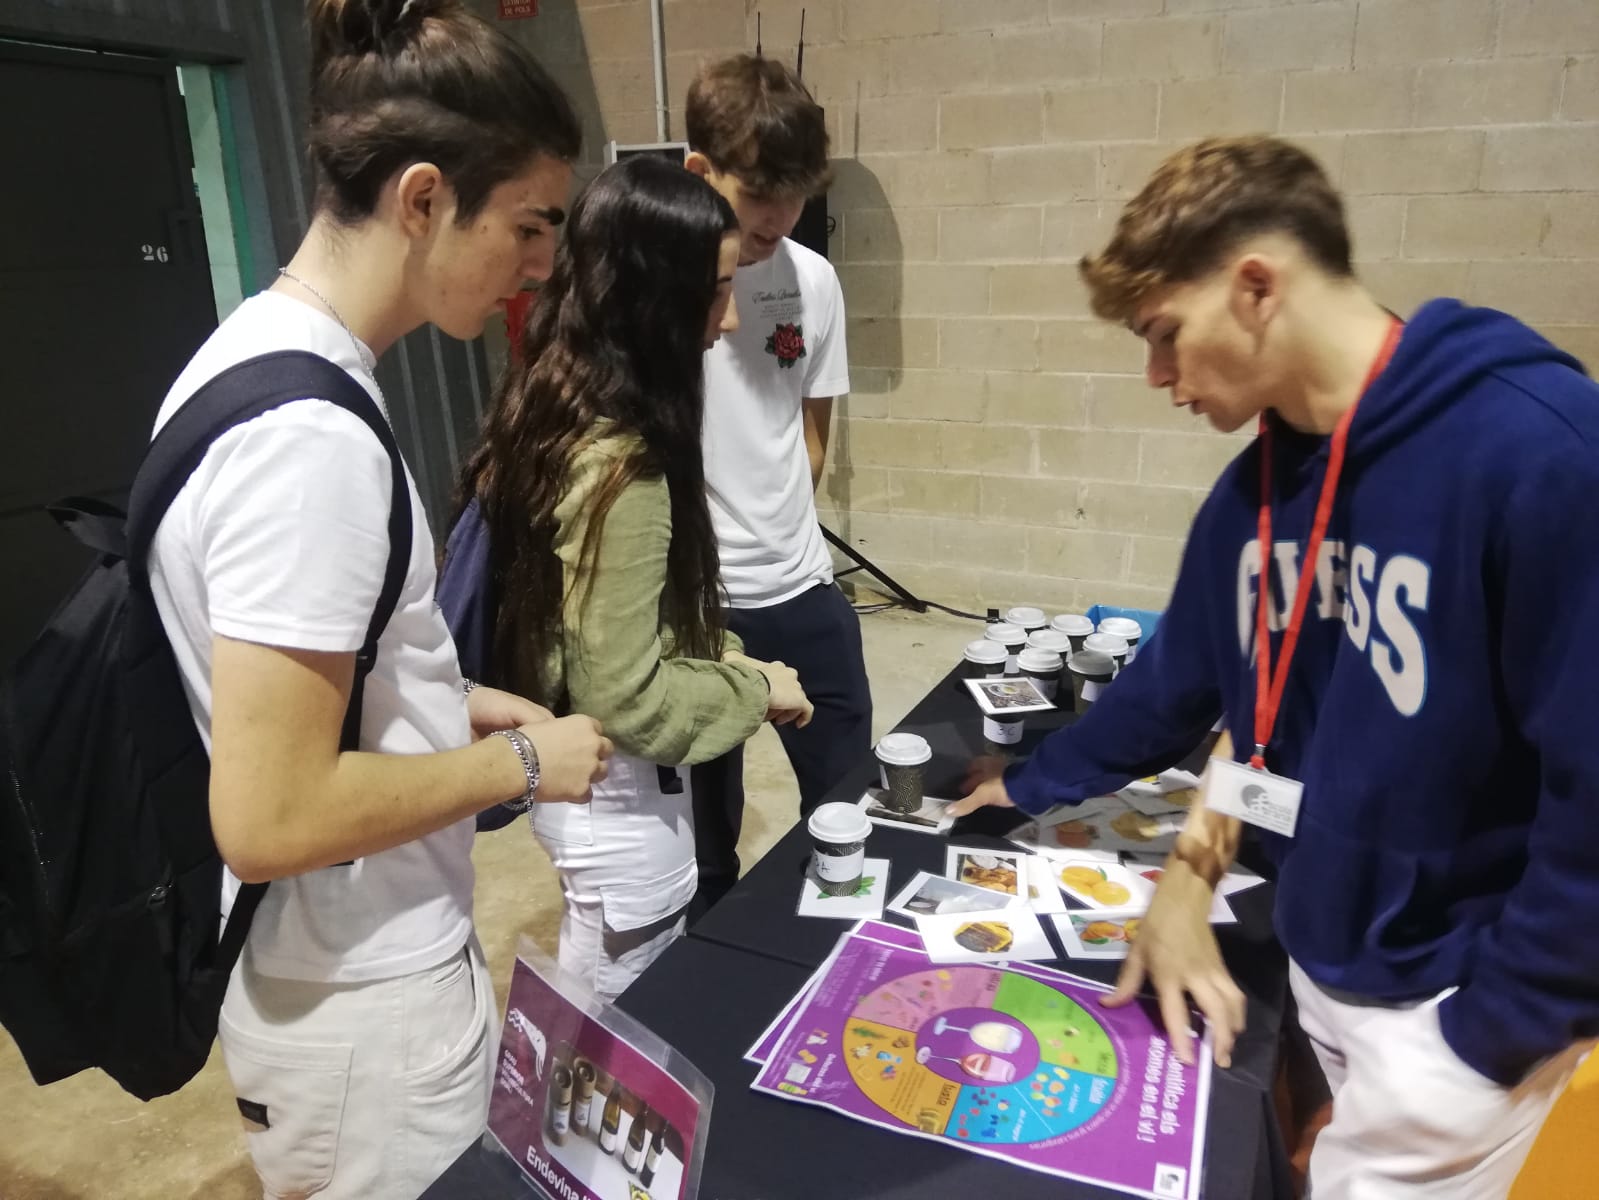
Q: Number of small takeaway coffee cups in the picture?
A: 12